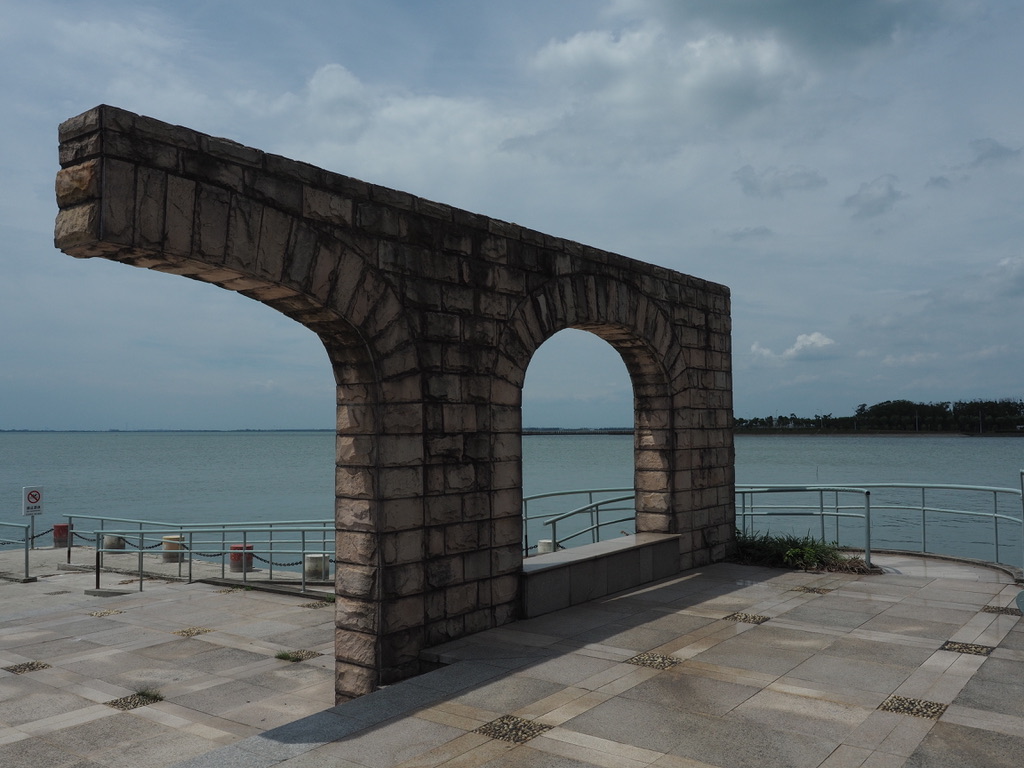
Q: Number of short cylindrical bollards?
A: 6